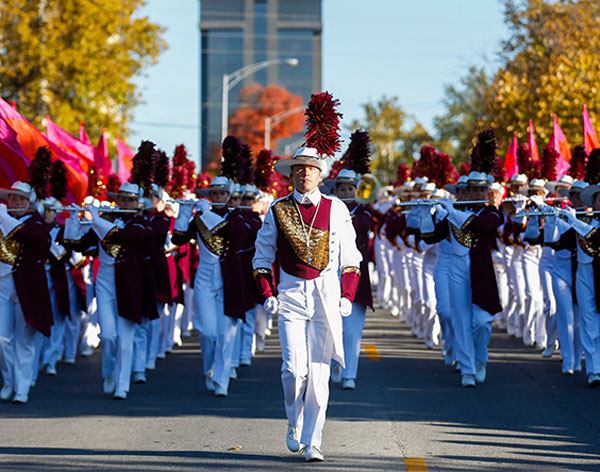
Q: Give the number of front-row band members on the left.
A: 3